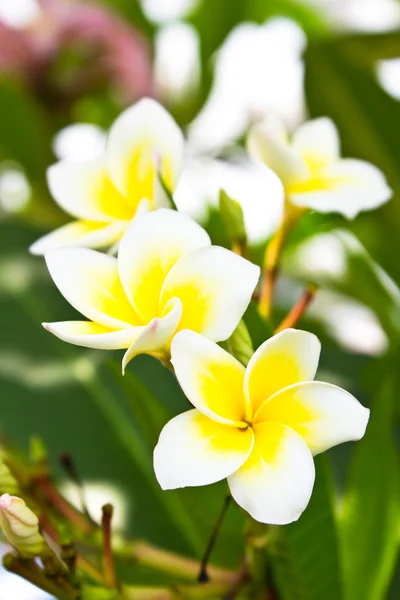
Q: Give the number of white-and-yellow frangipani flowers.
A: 4